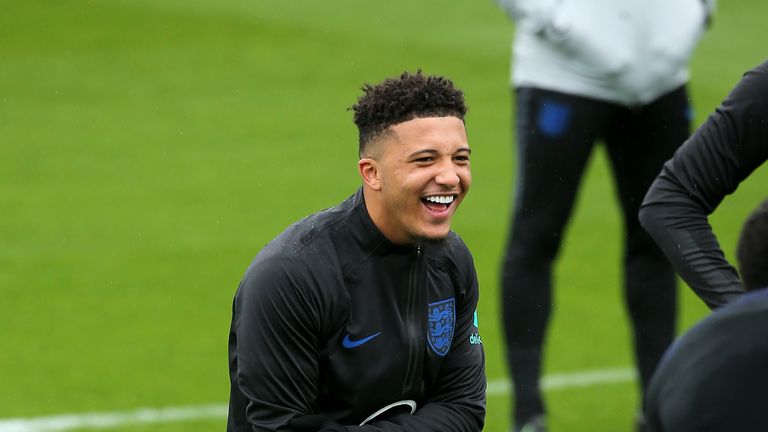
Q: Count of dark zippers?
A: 1